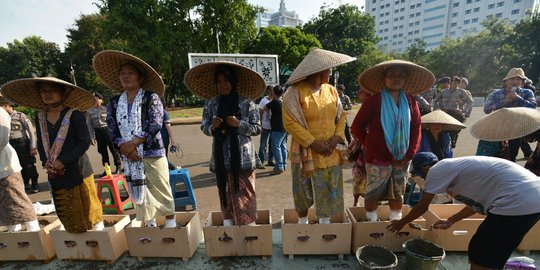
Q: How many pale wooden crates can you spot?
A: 8